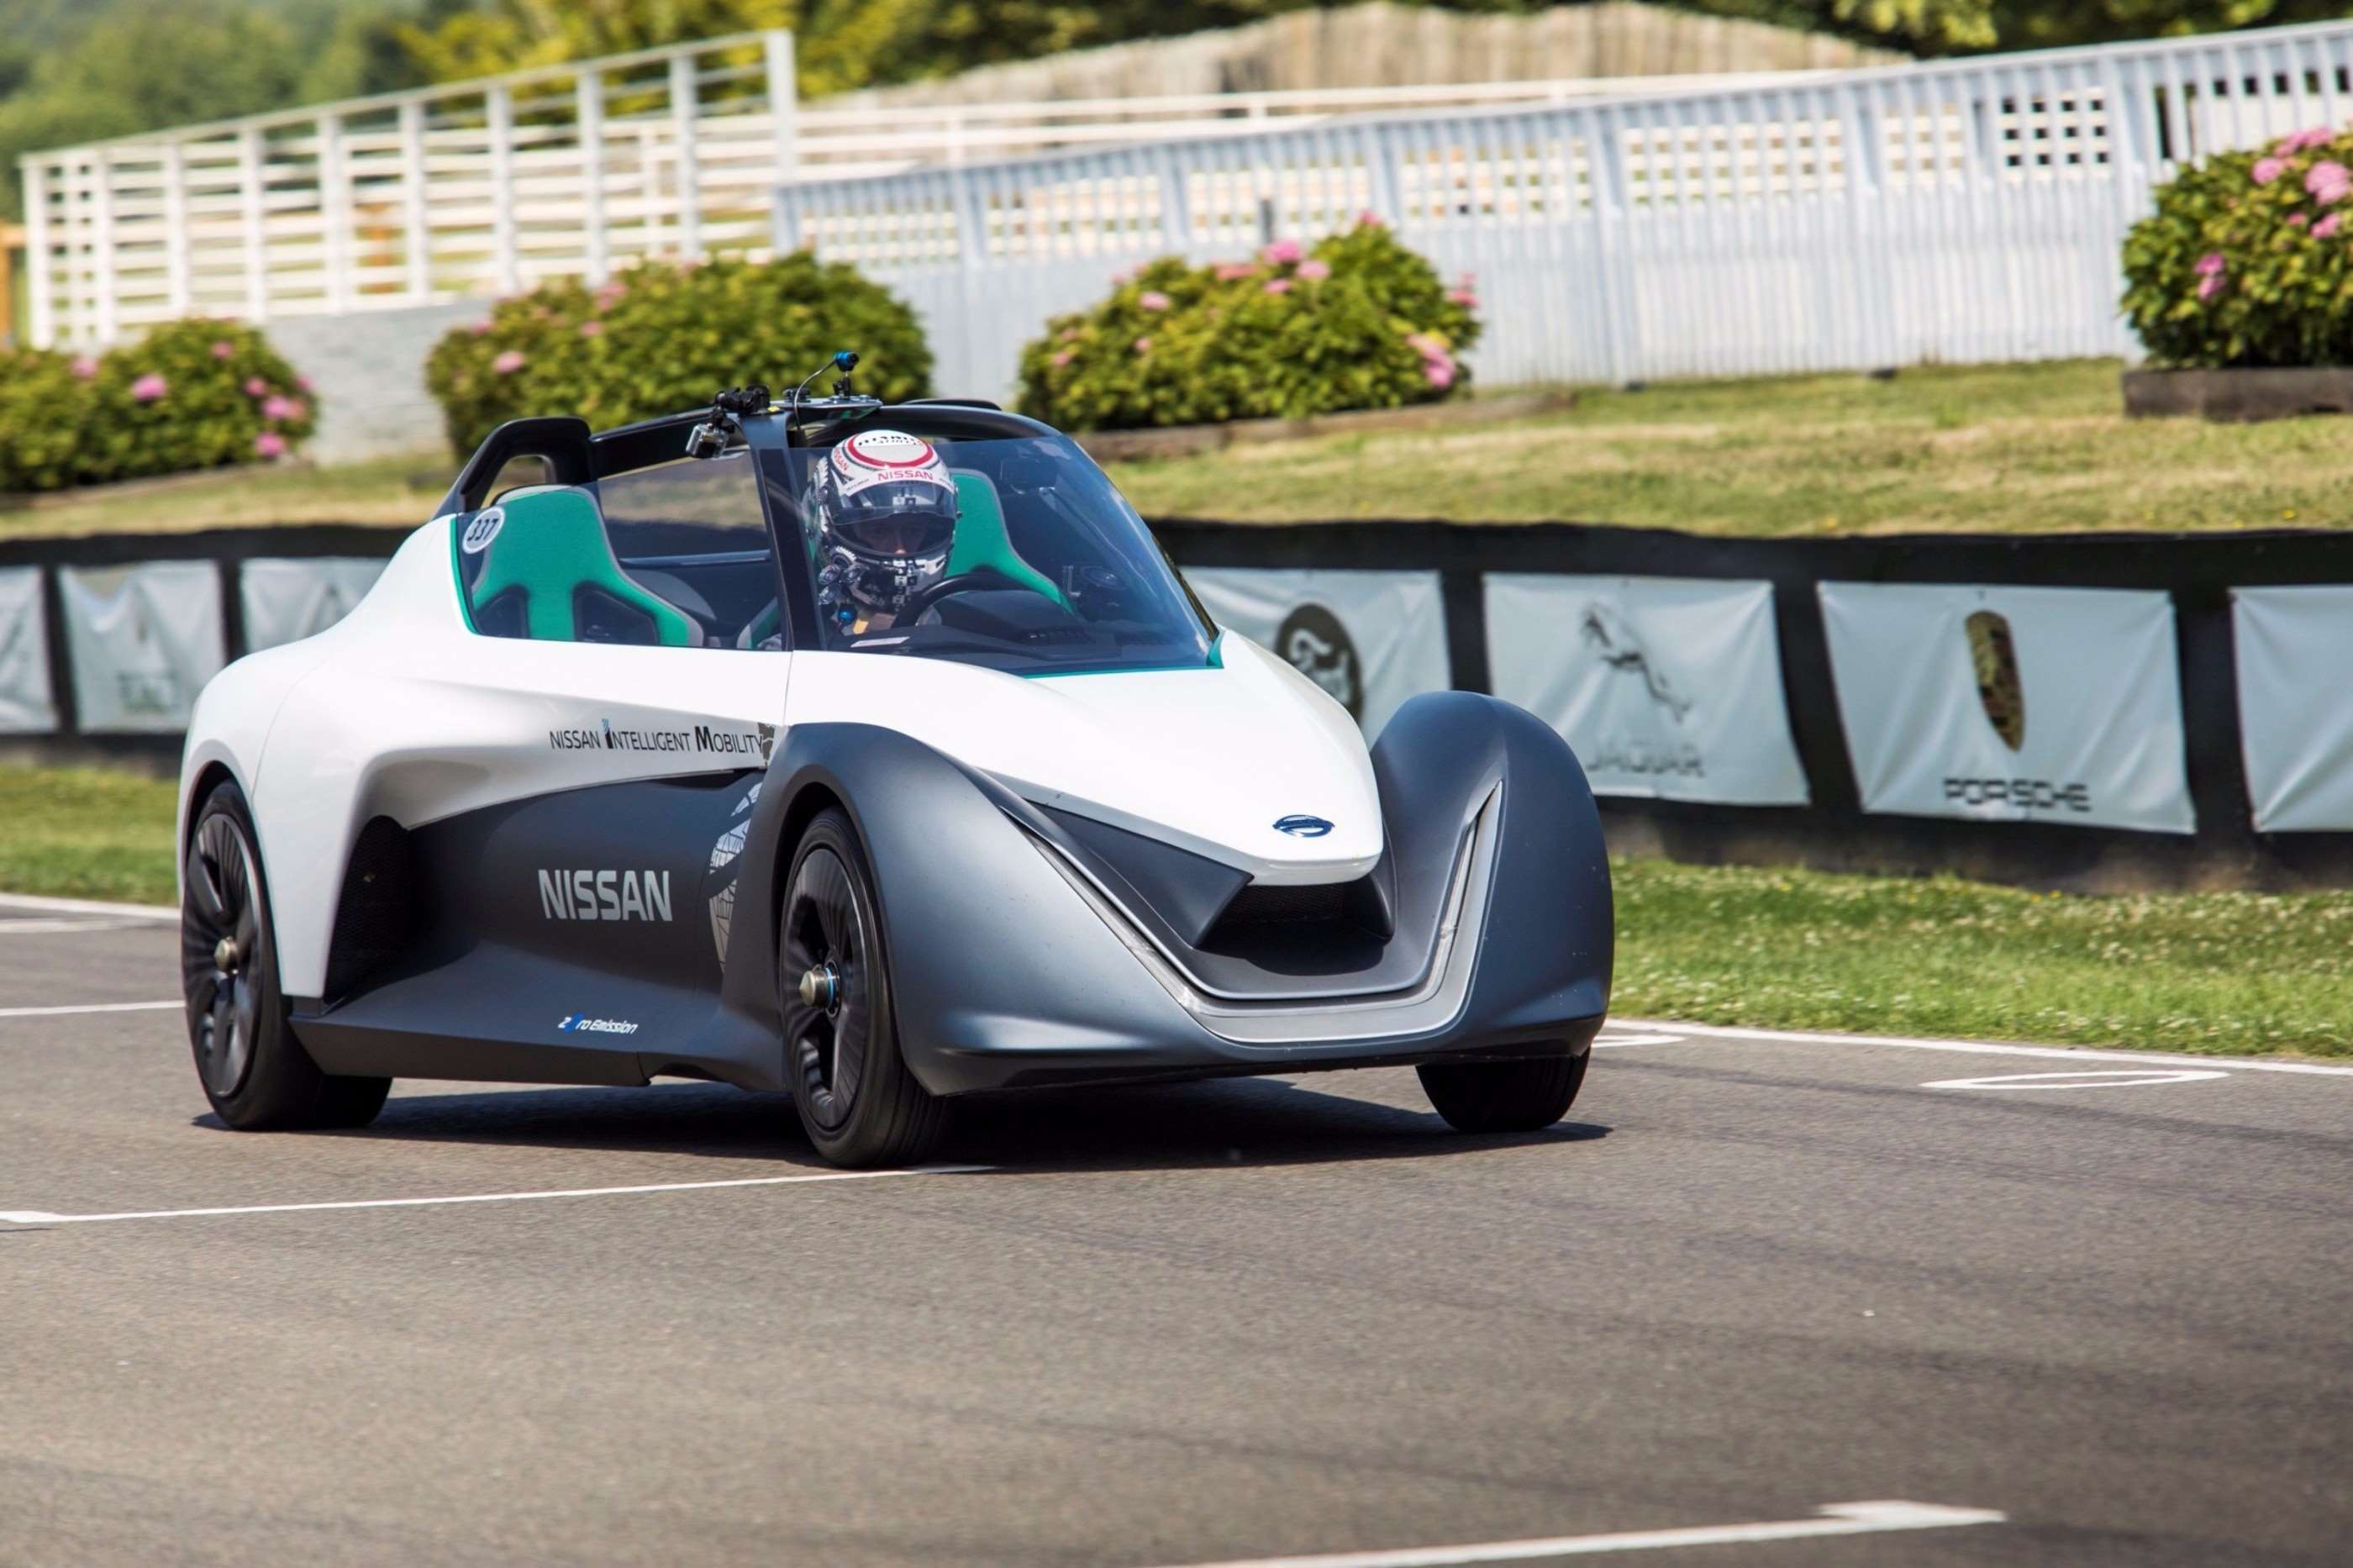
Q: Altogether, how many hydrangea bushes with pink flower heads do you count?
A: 4